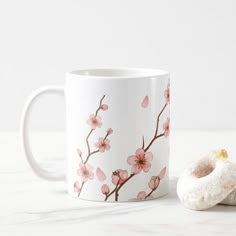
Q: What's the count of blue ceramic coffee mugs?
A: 0